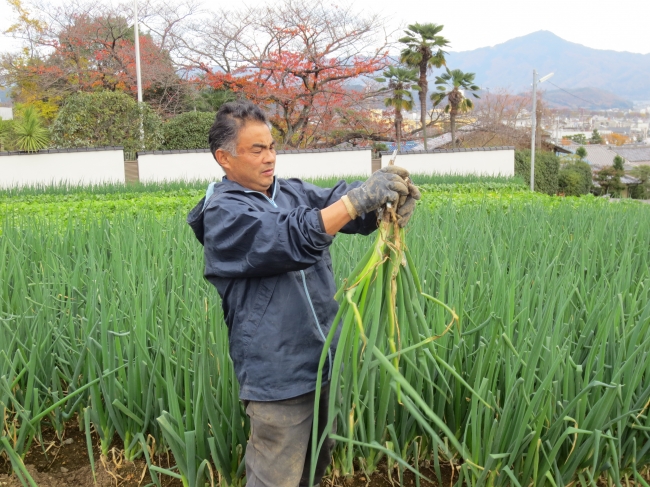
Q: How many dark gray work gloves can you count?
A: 2